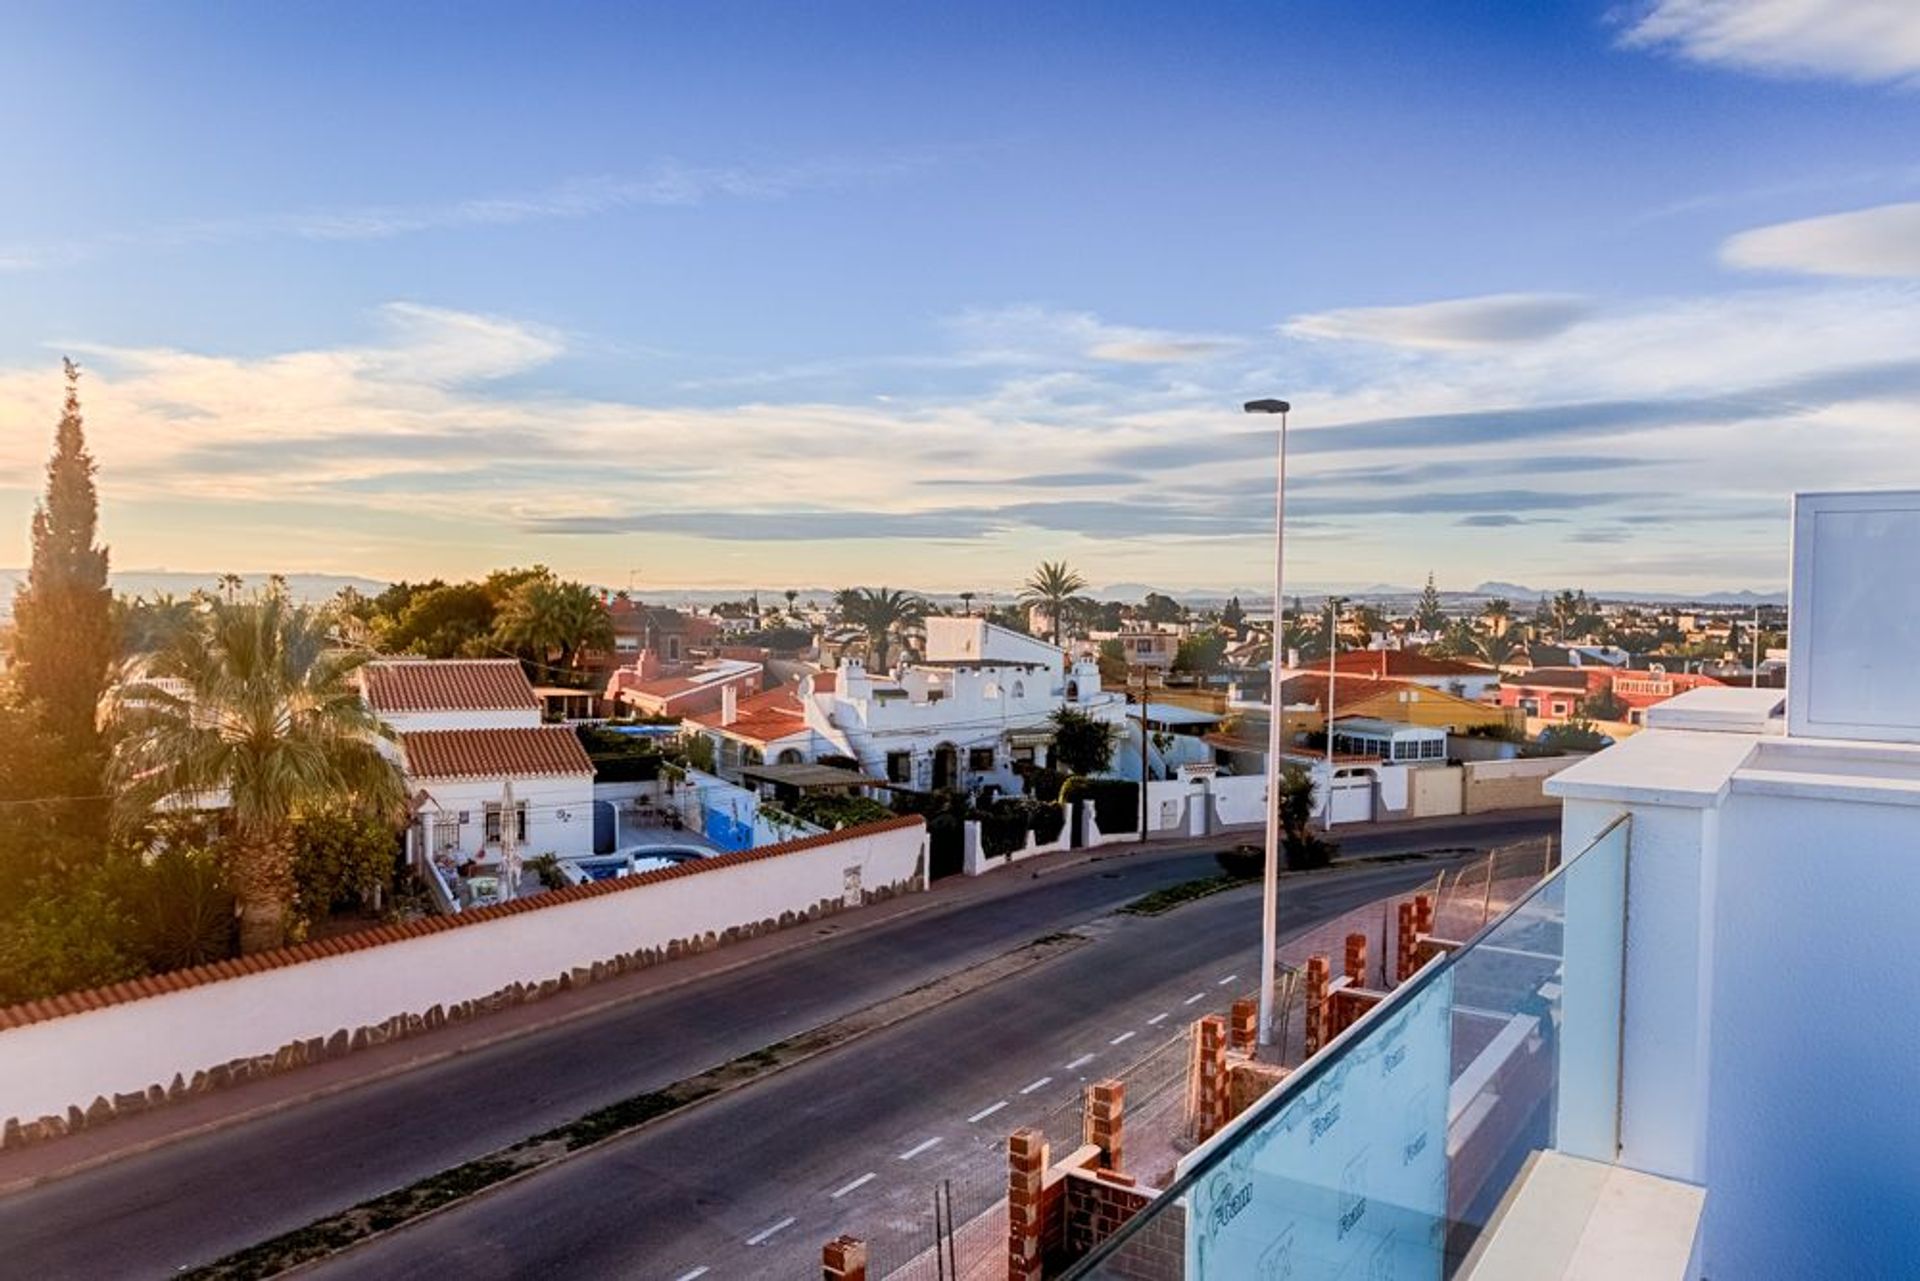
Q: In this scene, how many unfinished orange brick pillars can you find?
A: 9